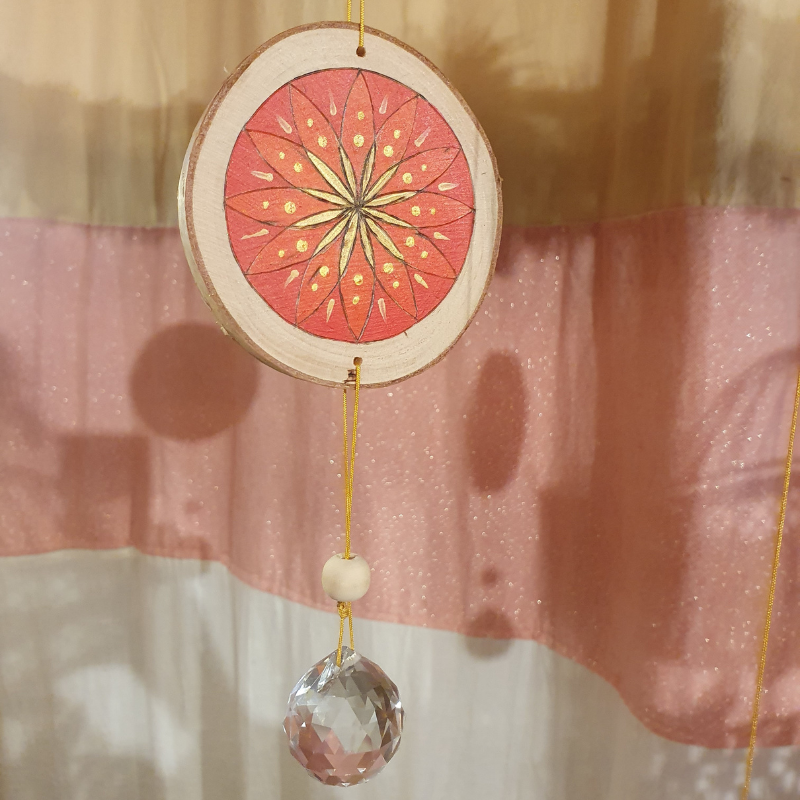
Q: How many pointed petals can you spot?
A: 12